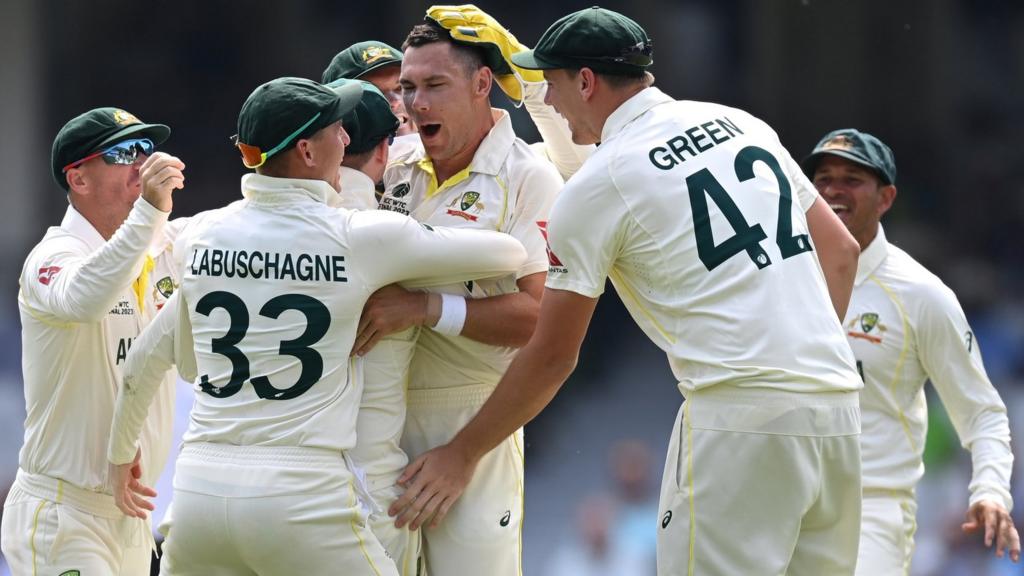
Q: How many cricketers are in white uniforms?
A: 7